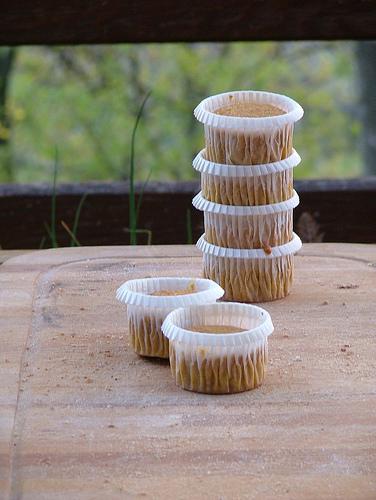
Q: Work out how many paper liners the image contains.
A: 6